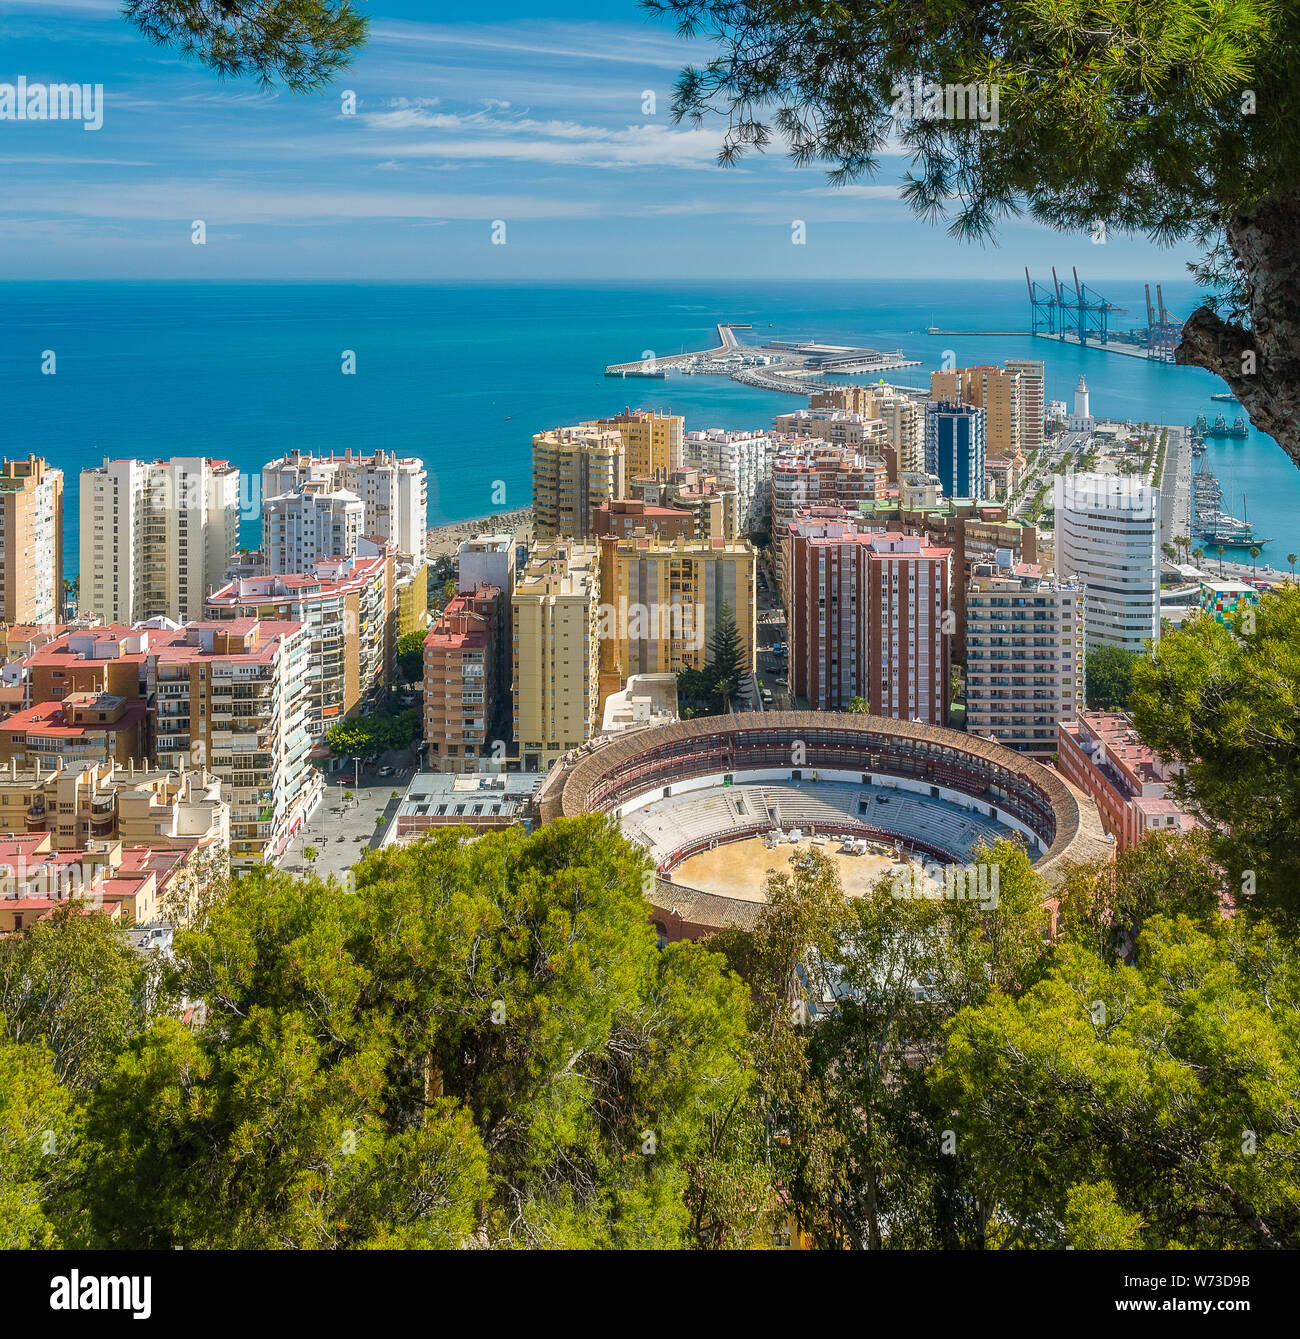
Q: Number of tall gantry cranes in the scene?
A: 5